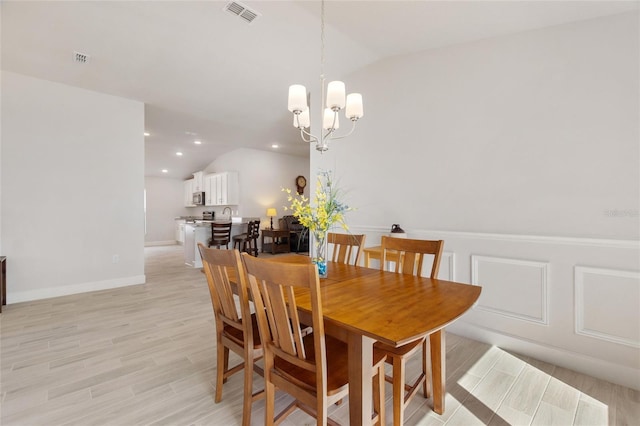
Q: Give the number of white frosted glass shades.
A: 5